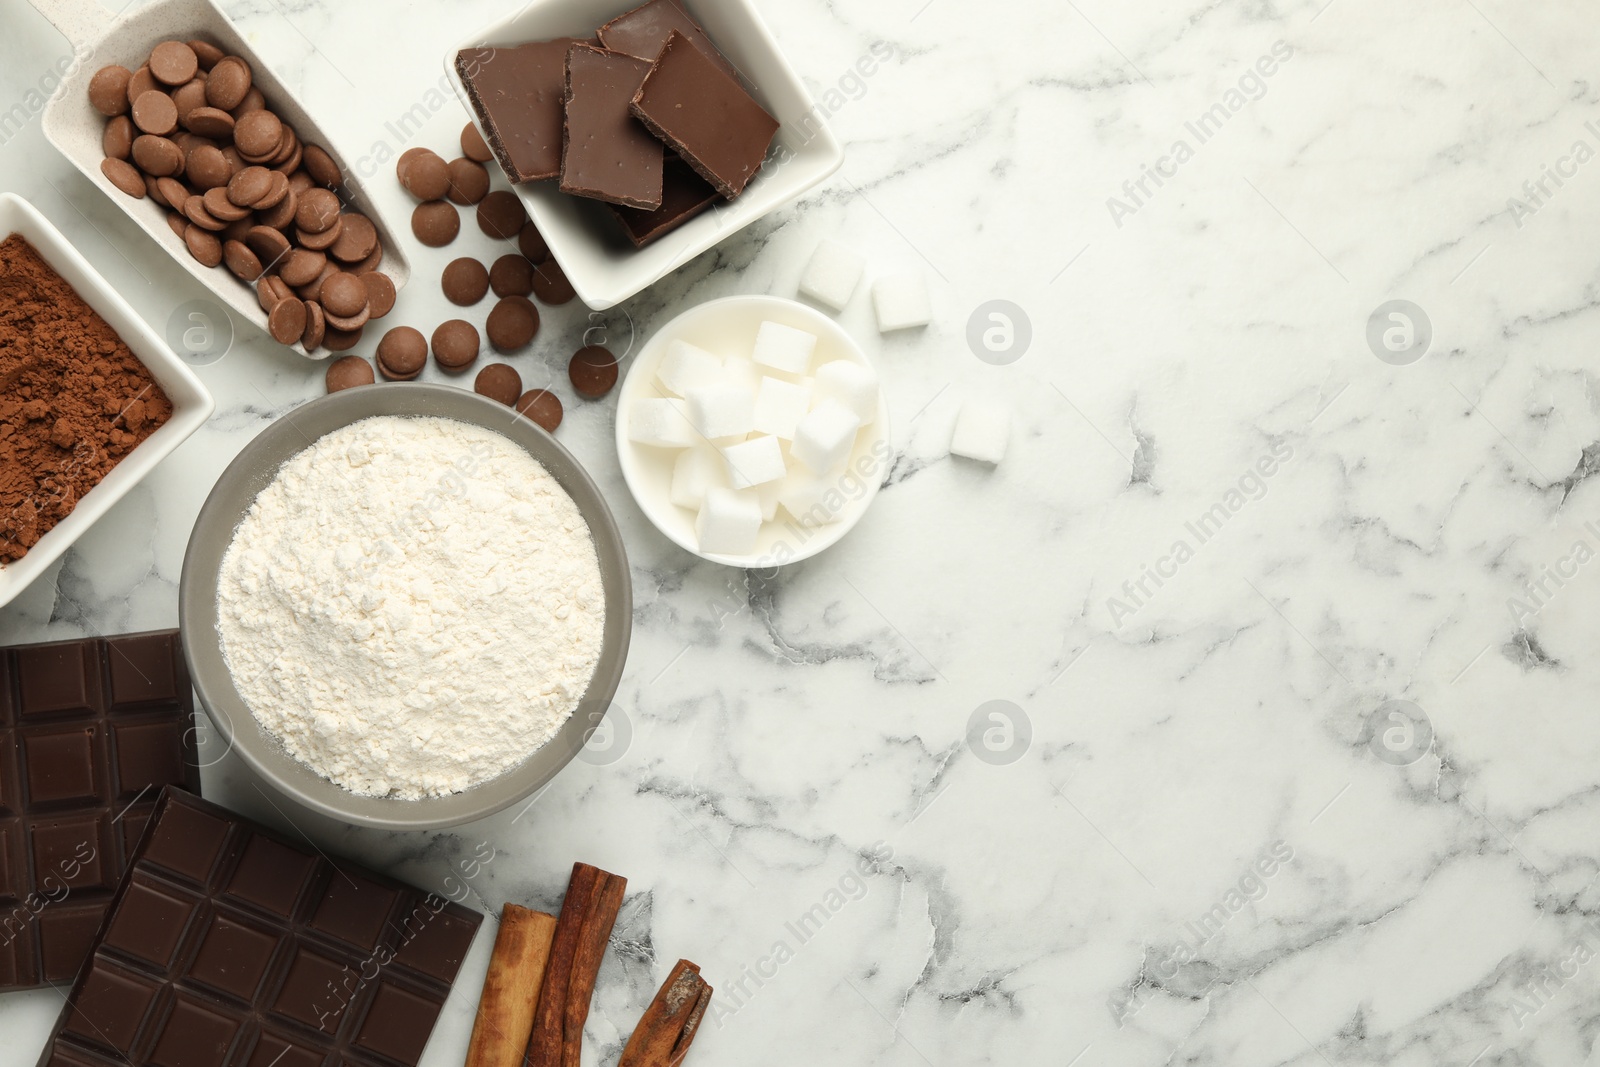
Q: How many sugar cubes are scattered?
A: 3